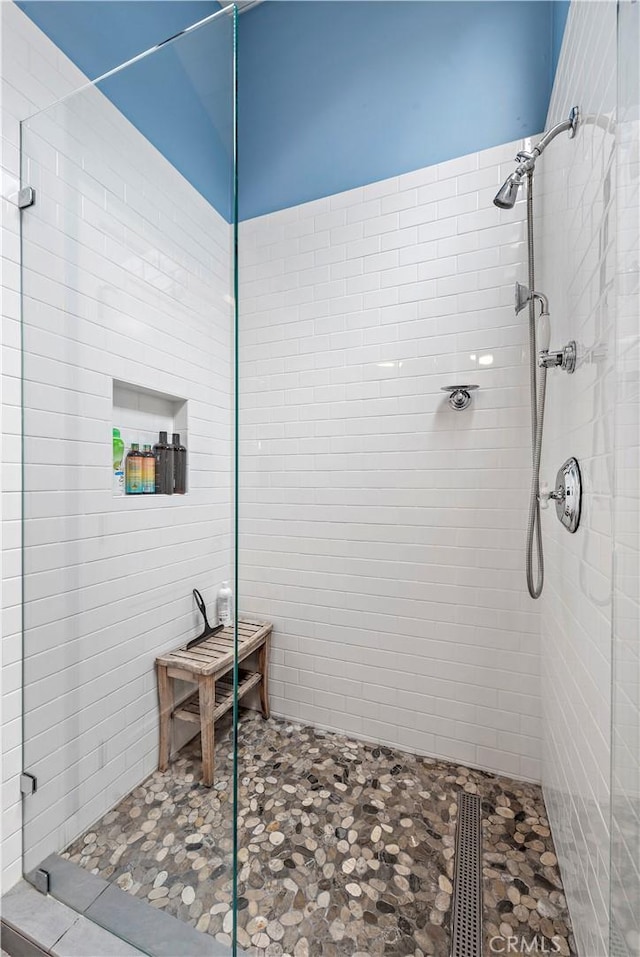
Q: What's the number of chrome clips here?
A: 3